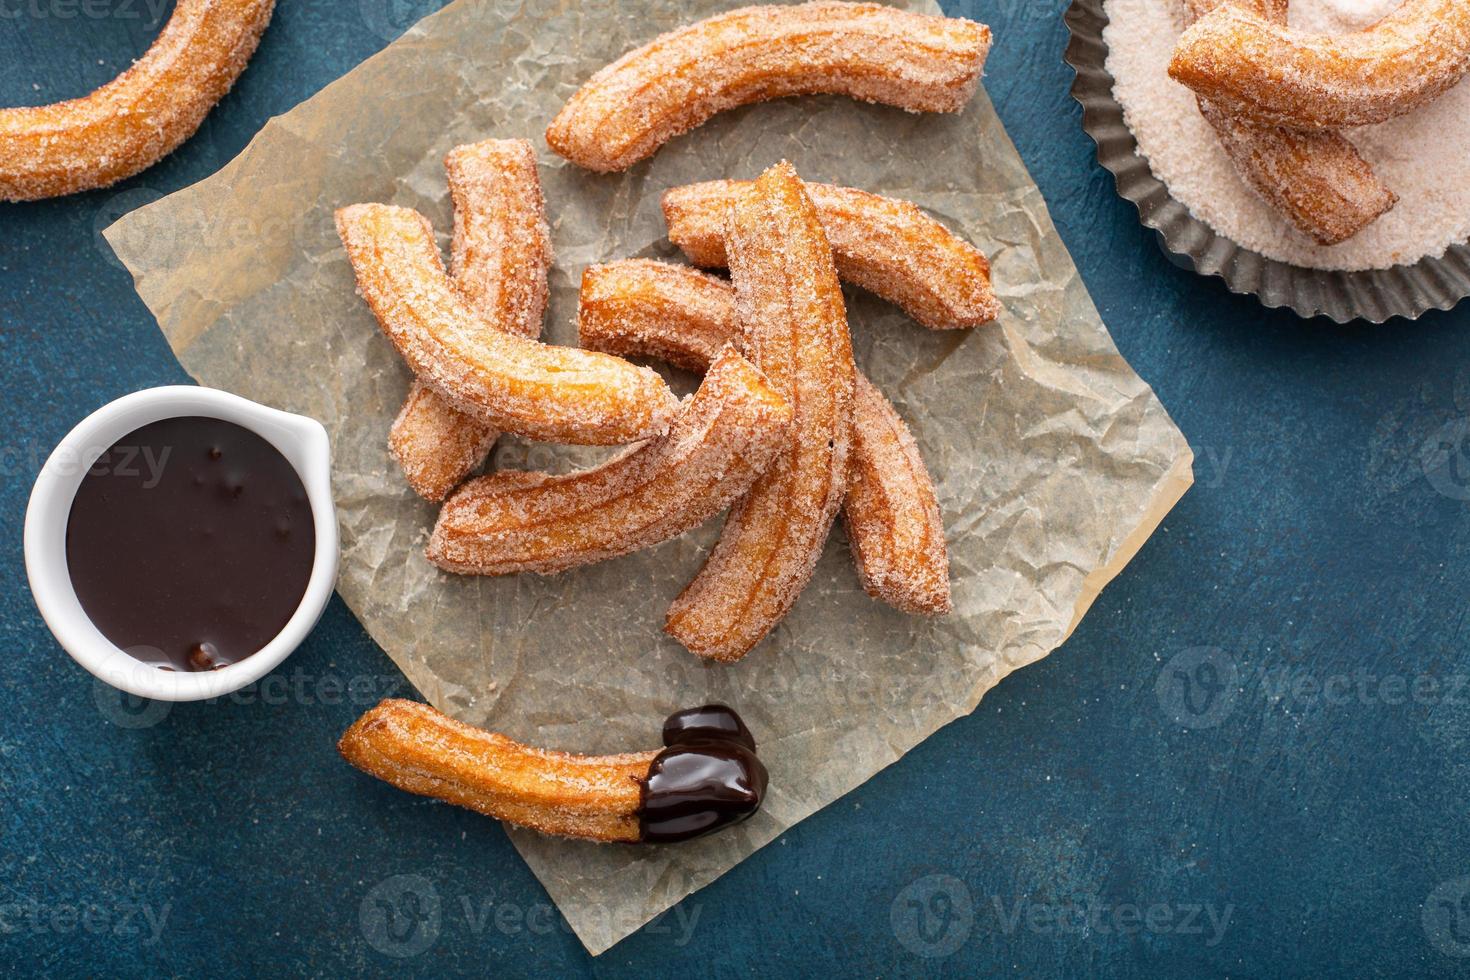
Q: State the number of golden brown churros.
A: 11